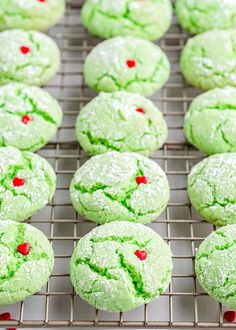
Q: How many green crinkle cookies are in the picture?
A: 15